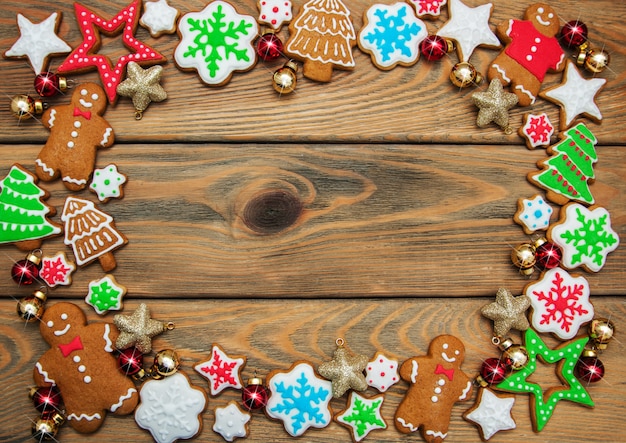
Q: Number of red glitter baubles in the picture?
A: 11